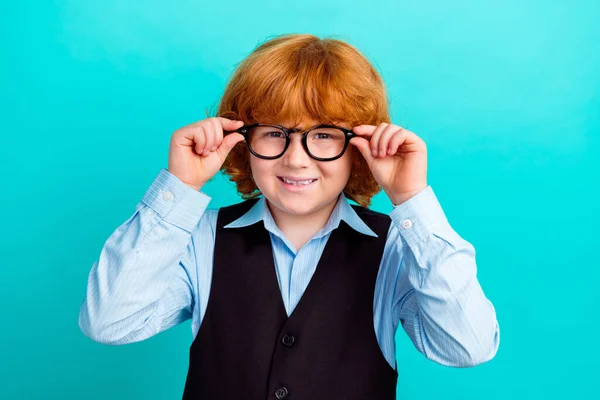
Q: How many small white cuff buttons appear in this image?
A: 2